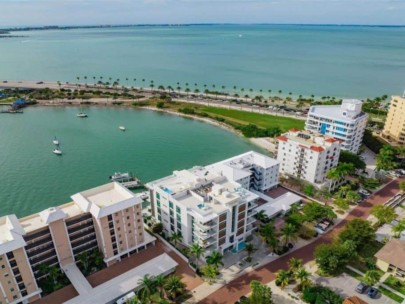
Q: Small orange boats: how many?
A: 0